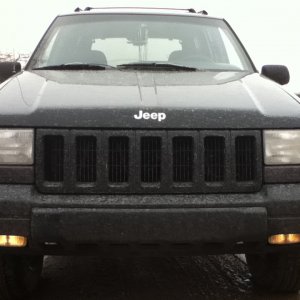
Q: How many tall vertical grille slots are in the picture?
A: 7